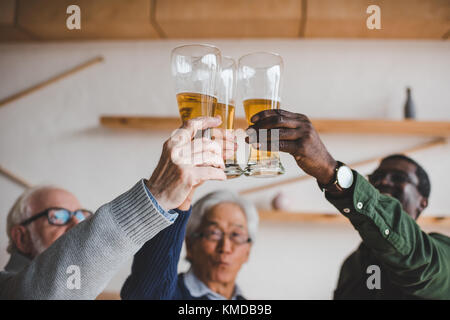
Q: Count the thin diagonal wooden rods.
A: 3